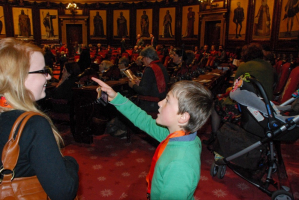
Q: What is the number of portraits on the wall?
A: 11